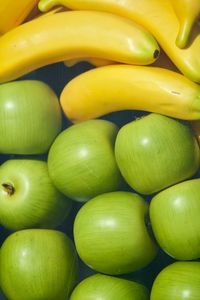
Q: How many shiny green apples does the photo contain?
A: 9